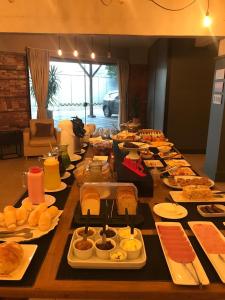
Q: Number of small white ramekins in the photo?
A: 6